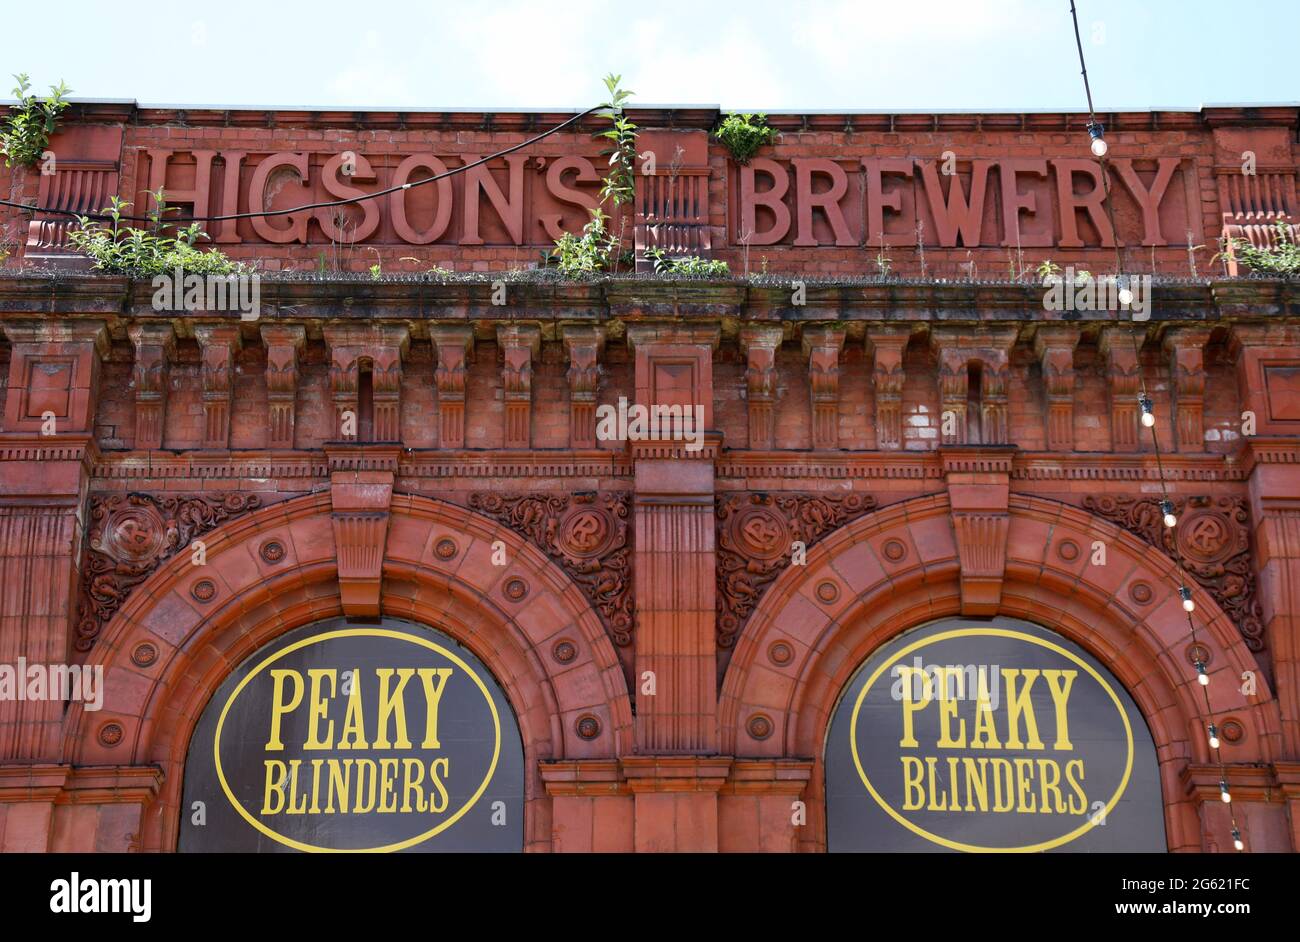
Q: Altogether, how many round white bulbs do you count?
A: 9